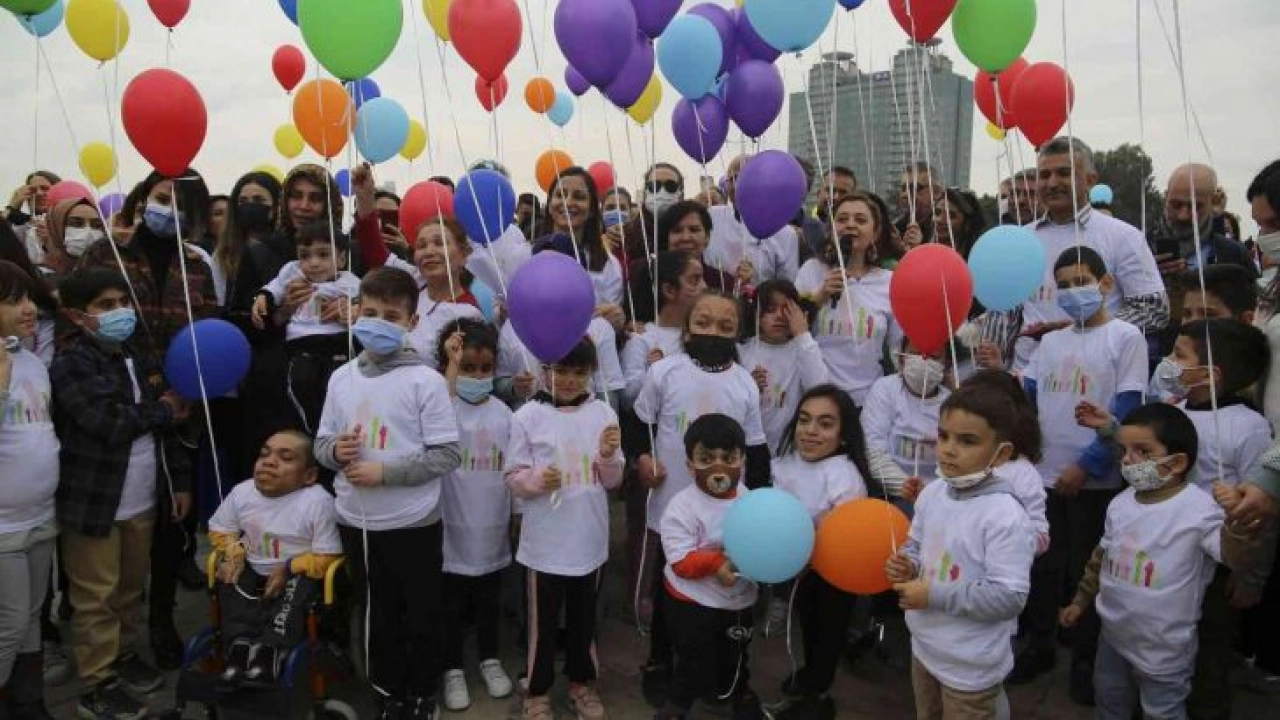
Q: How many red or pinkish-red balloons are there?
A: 12